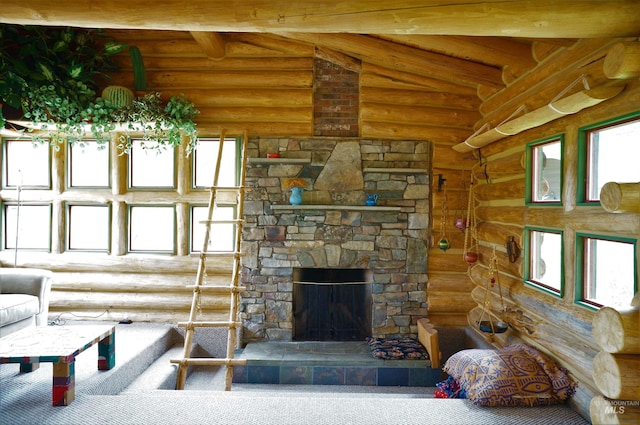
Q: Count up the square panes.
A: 12